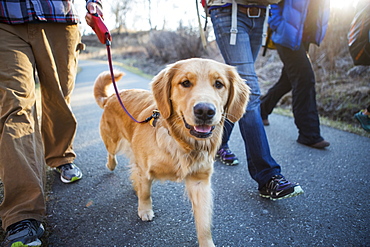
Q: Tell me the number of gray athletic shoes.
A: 2